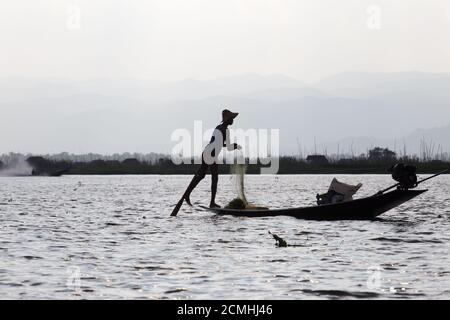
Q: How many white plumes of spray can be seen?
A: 1